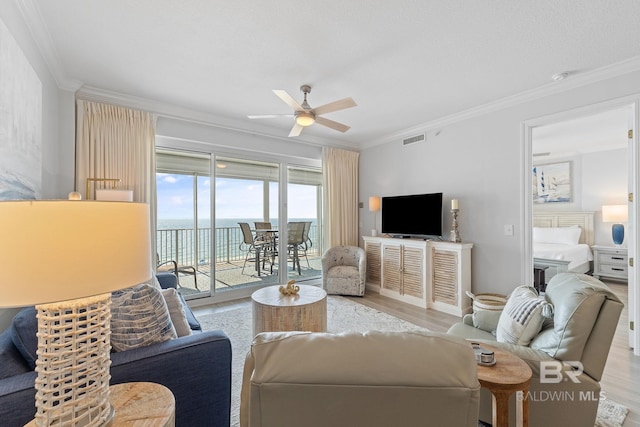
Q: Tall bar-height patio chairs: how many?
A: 4